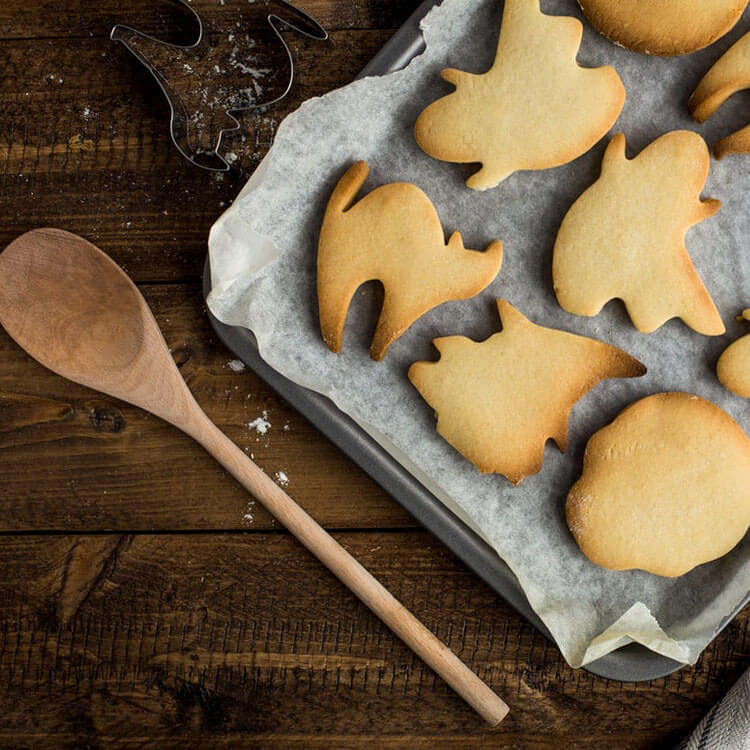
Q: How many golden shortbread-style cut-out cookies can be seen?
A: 8